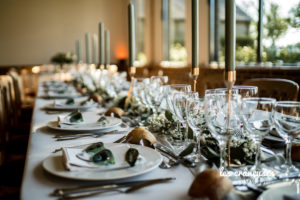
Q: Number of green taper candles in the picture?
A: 8